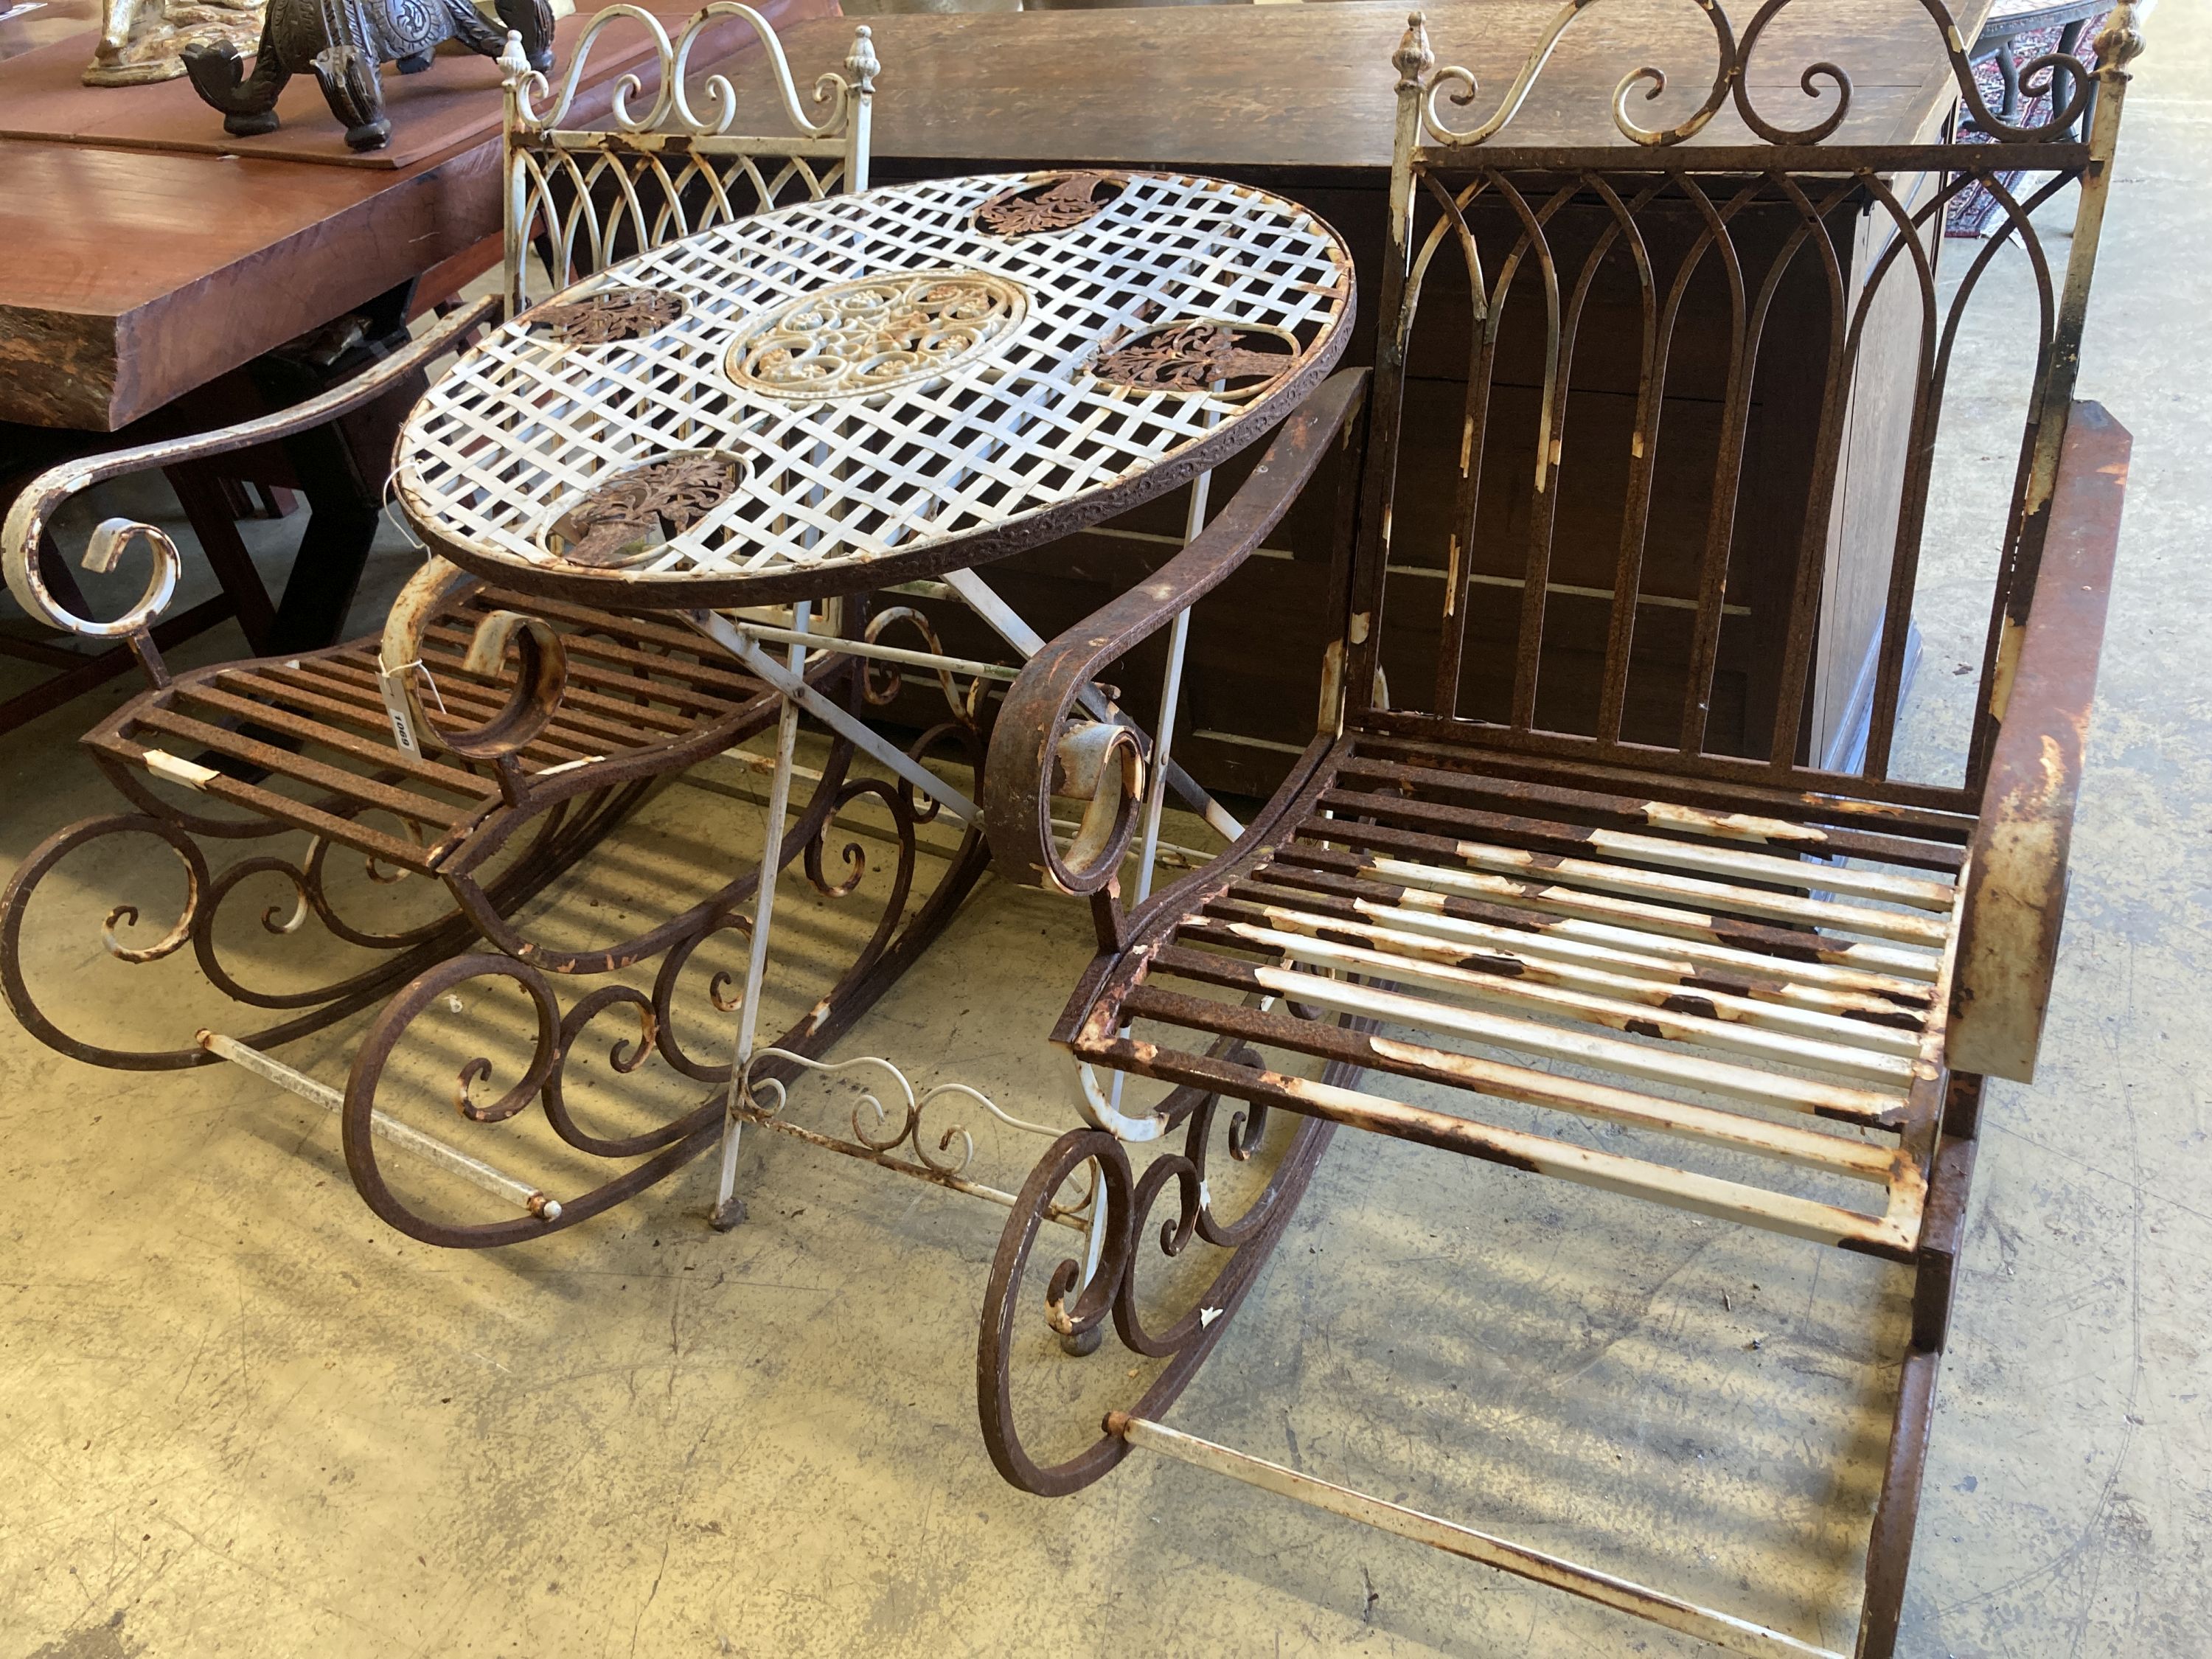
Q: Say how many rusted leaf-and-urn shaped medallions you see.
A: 4